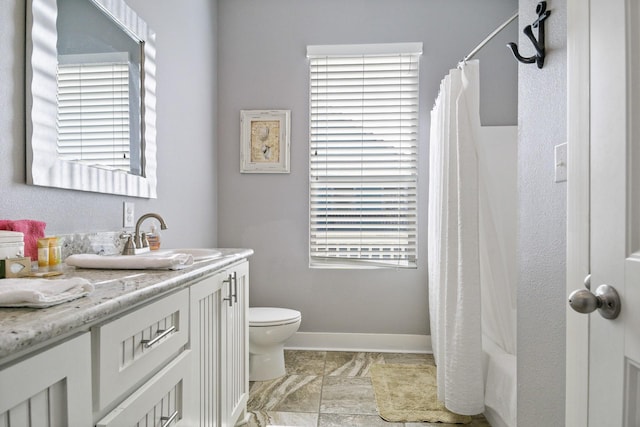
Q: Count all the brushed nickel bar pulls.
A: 4